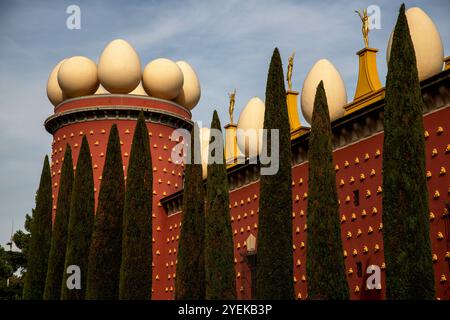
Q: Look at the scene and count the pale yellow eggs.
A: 9